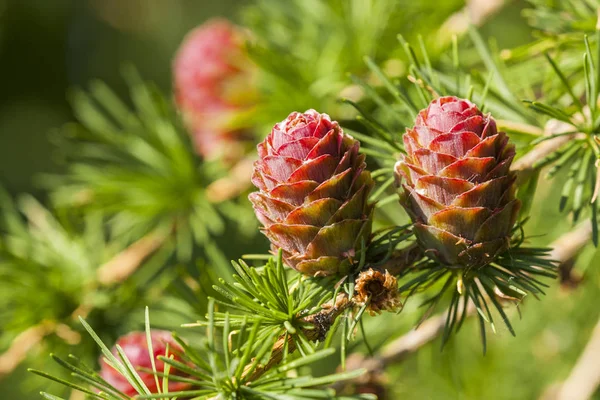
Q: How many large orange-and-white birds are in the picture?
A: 0